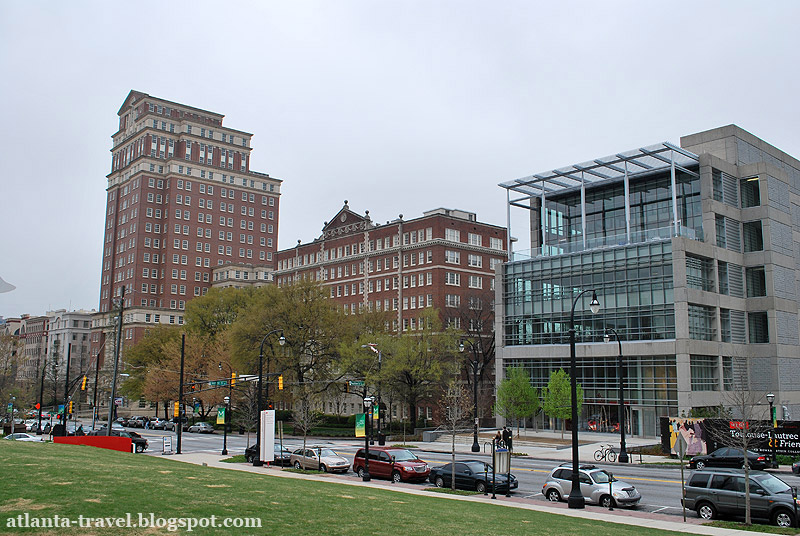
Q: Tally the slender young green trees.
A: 2